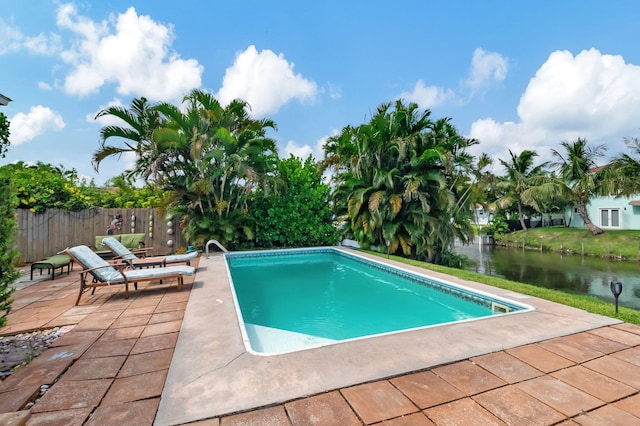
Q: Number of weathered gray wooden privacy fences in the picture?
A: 1